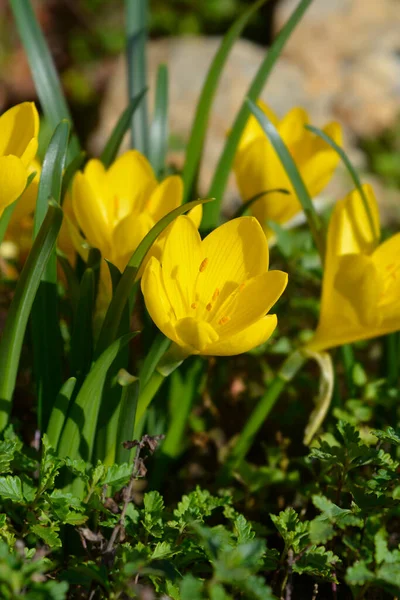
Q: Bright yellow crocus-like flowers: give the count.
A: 5